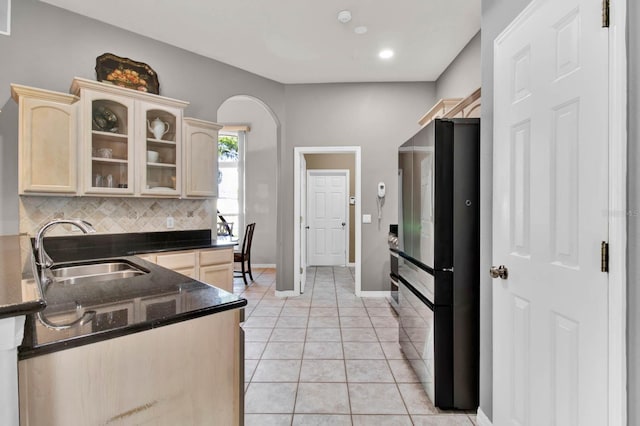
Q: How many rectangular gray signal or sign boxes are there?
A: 0